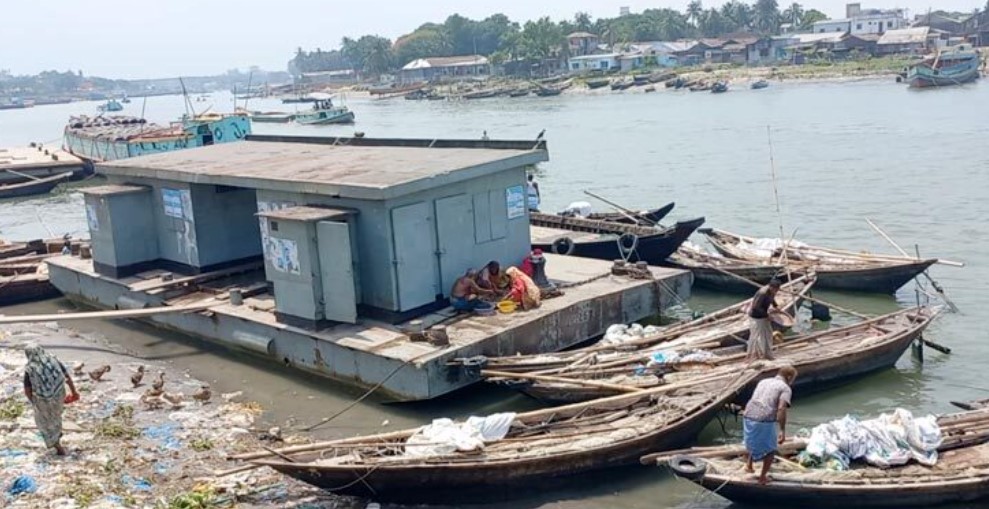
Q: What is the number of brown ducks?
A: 8